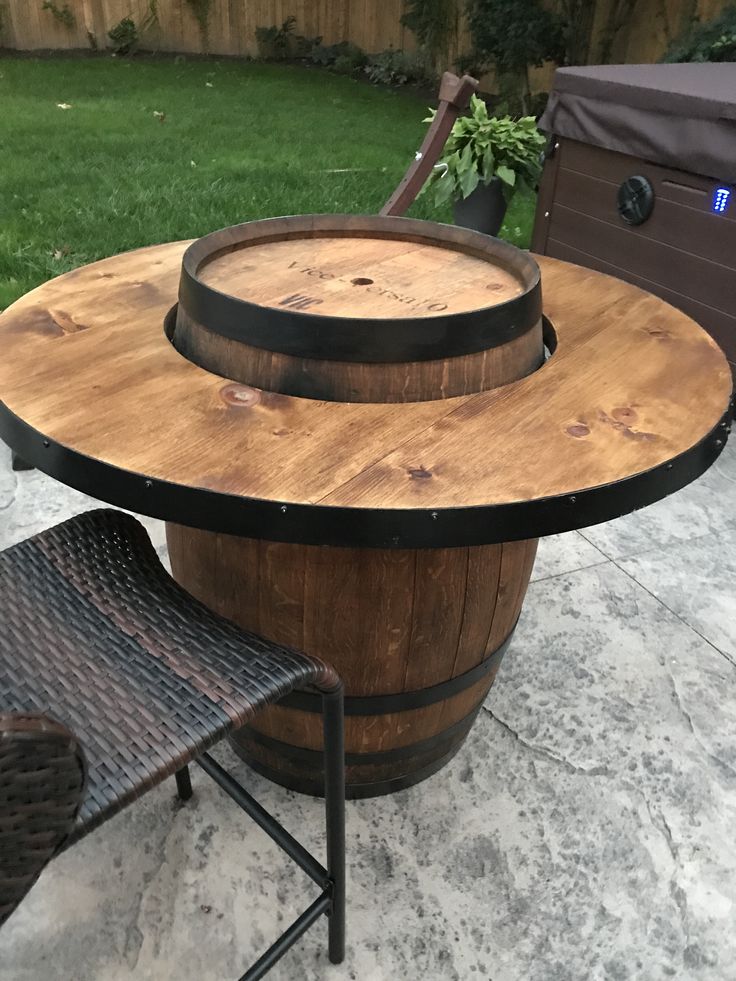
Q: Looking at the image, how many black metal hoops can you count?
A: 5